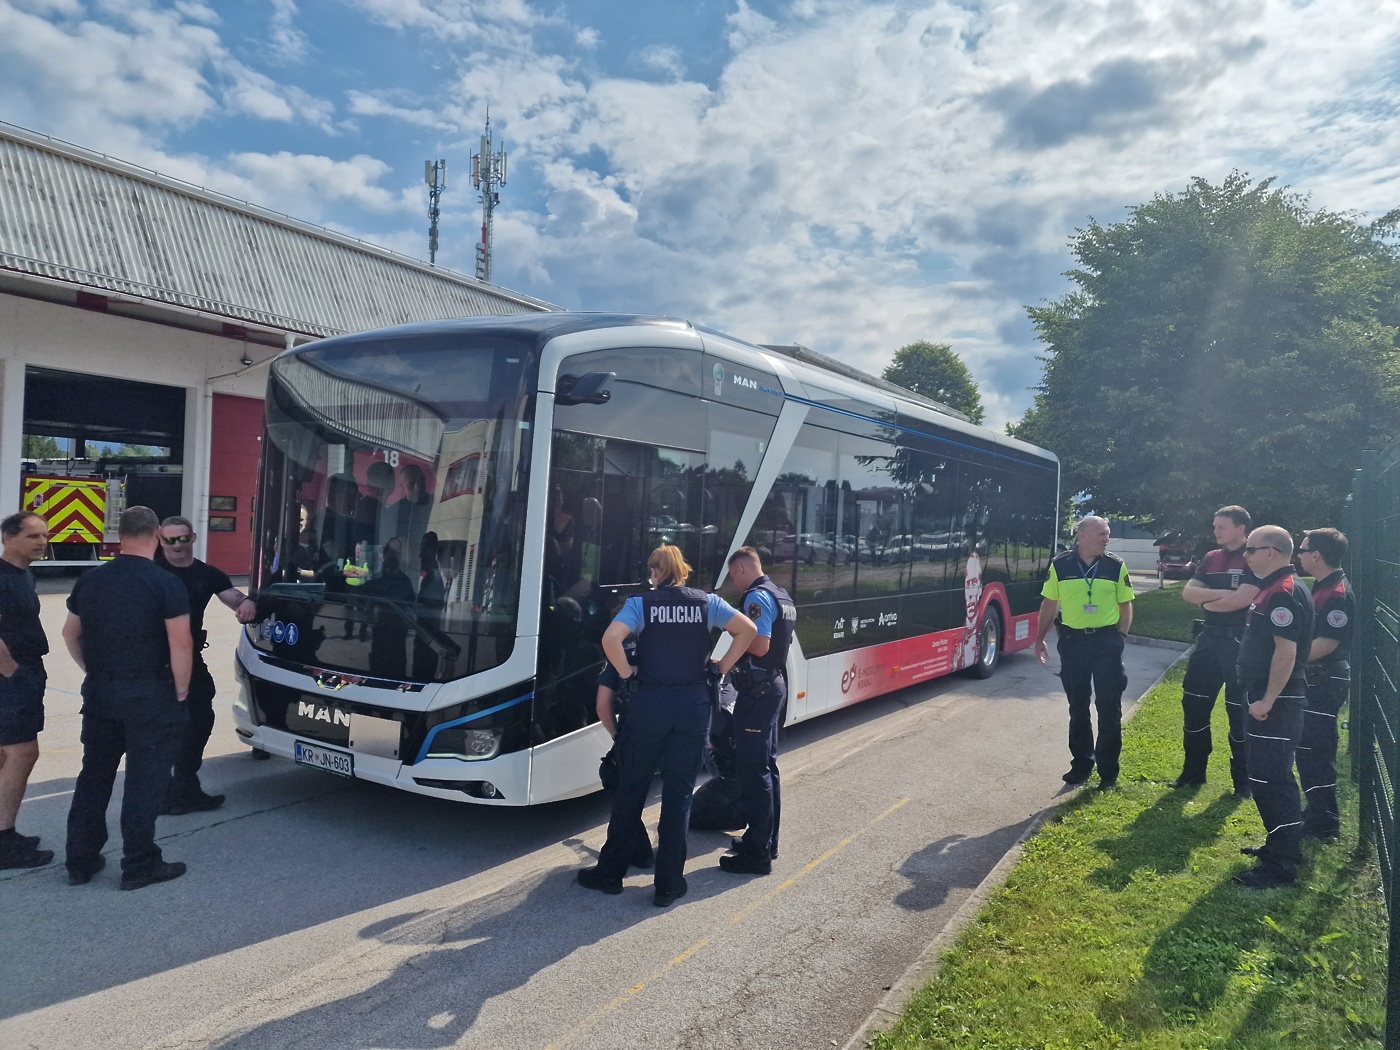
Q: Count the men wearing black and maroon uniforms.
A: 3